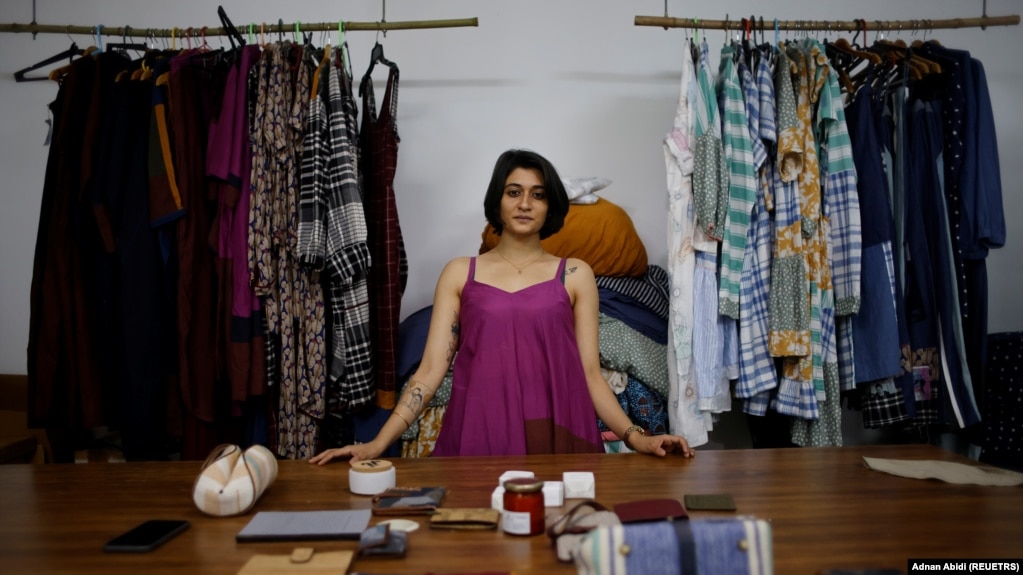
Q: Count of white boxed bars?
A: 4